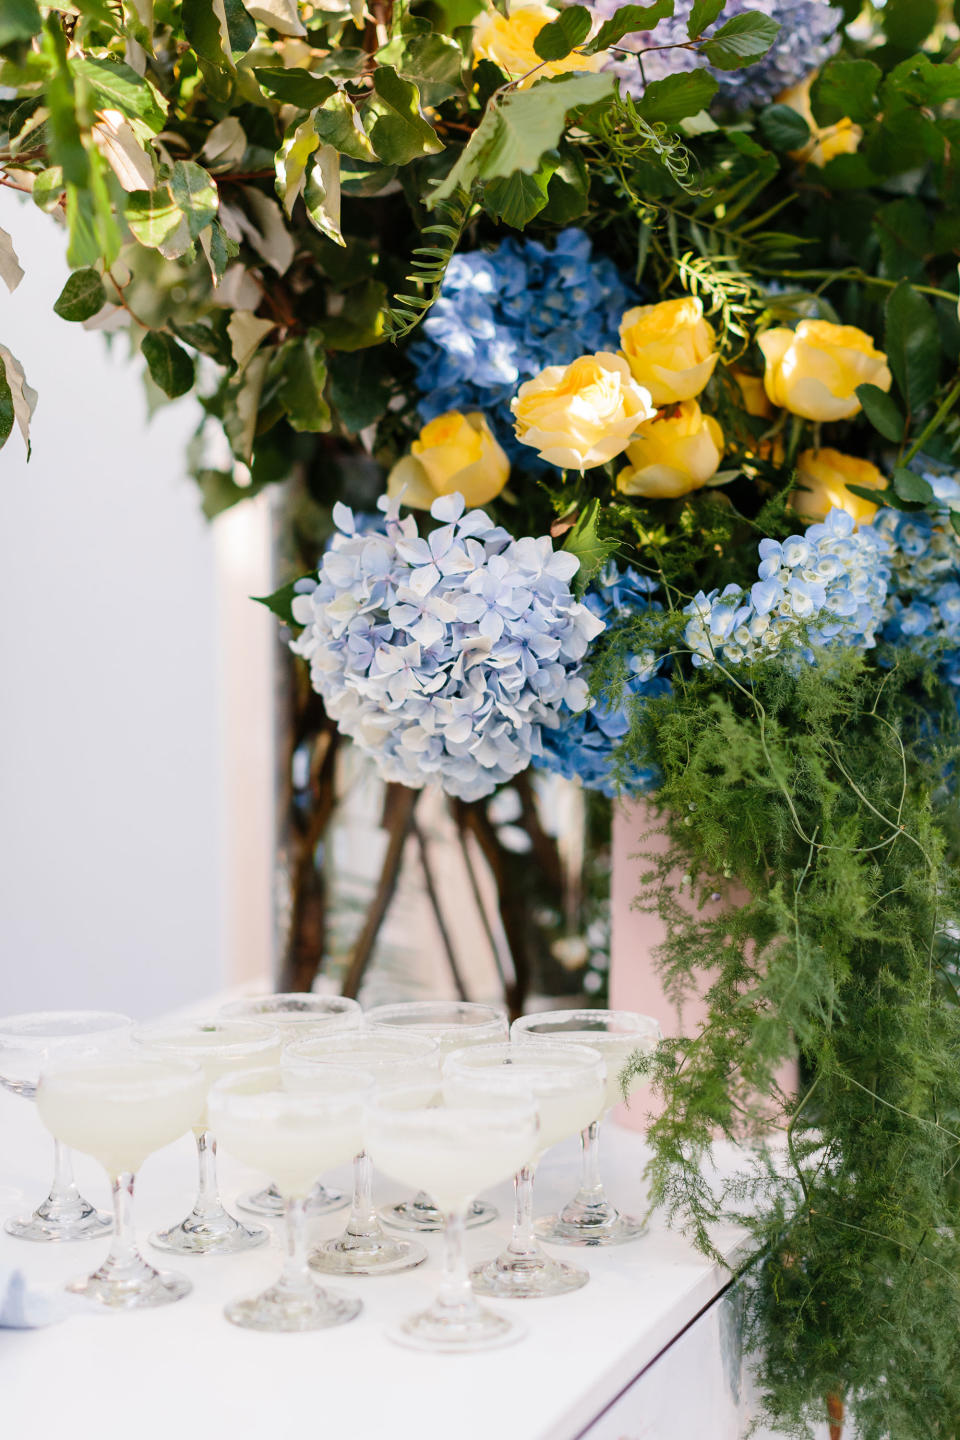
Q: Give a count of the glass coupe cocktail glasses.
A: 10